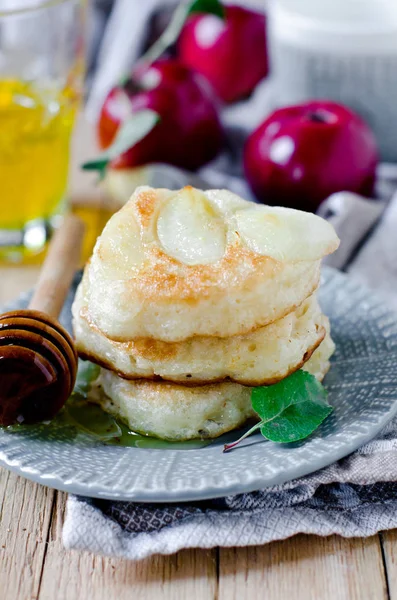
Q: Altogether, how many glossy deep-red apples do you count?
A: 3